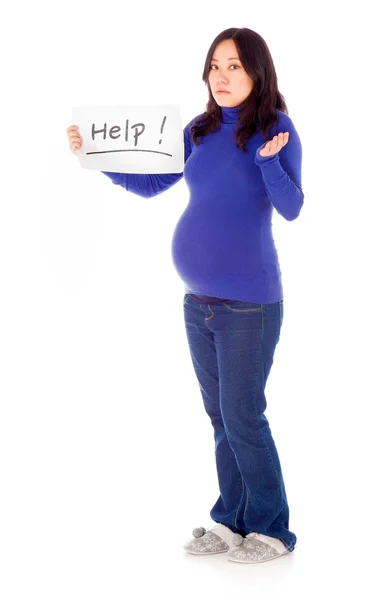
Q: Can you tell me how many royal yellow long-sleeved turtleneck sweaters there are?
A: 0